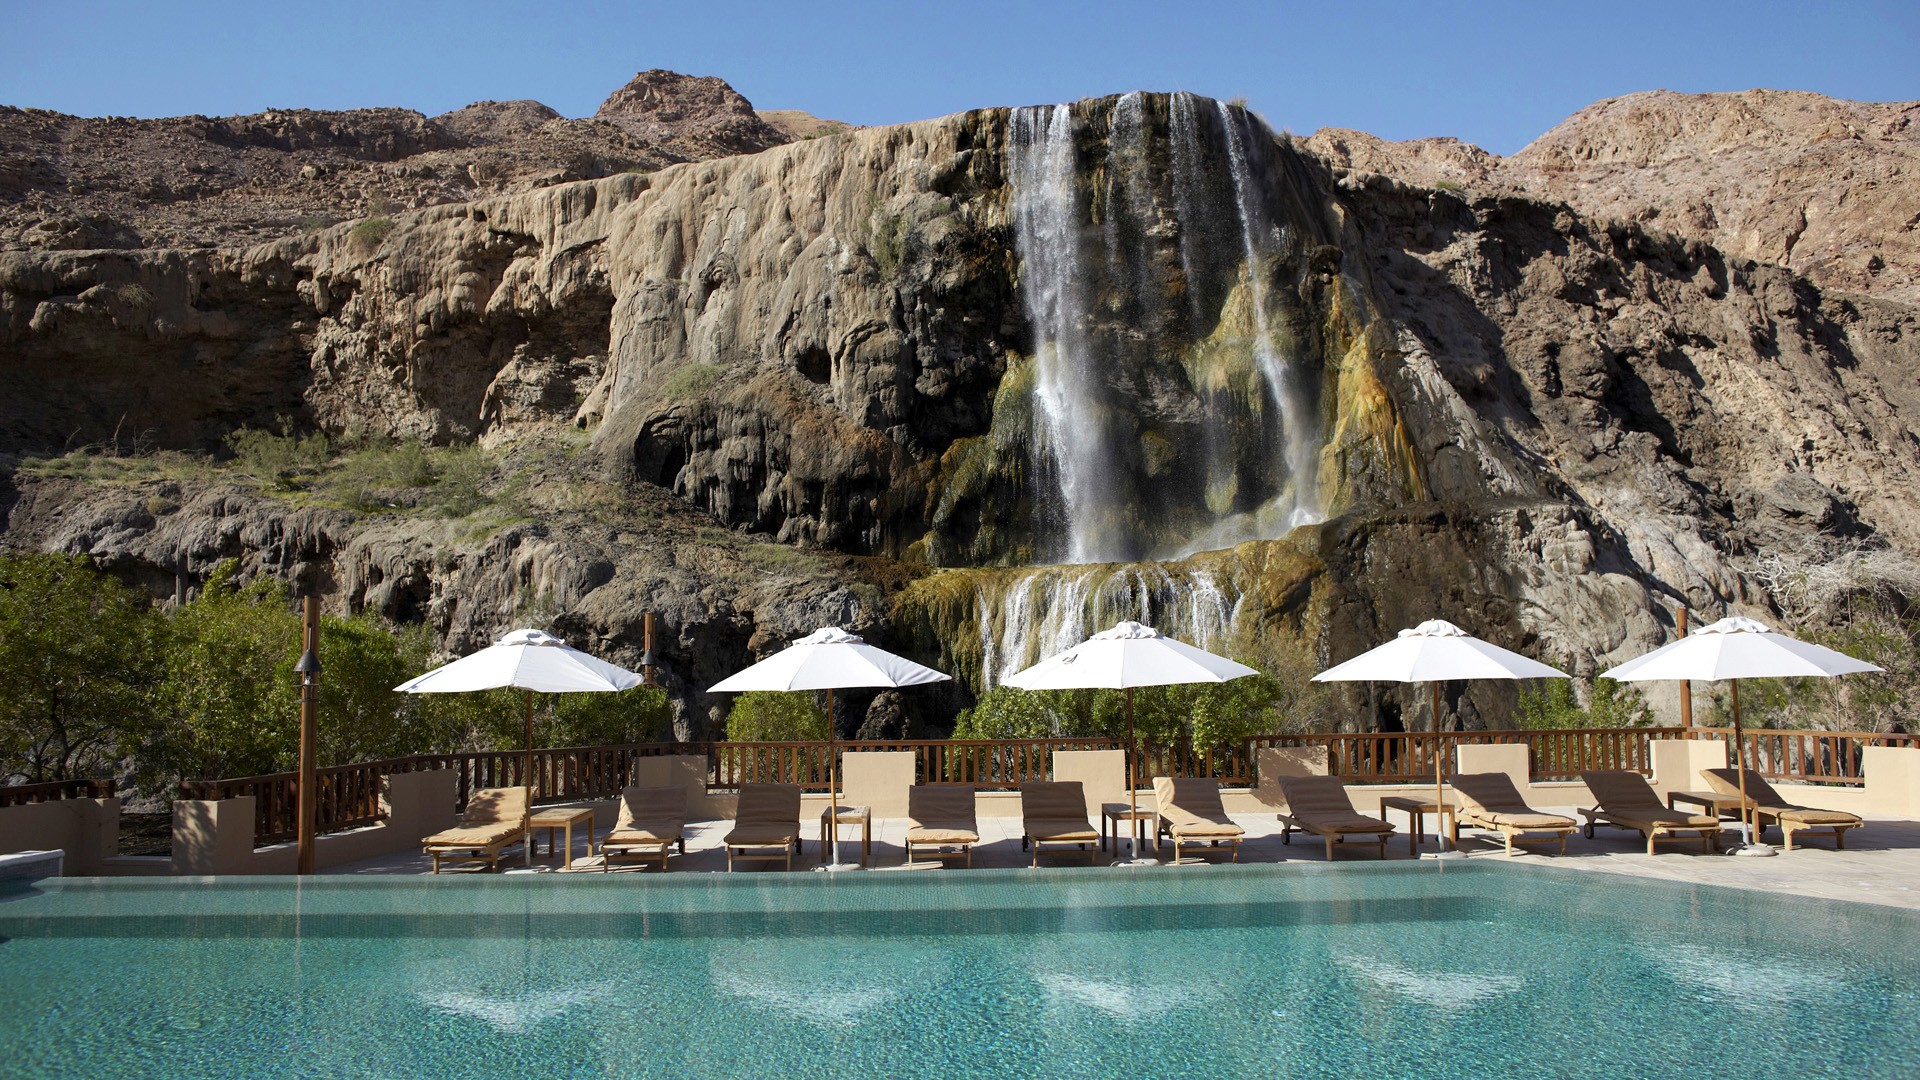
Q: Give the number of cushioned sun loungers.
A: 10